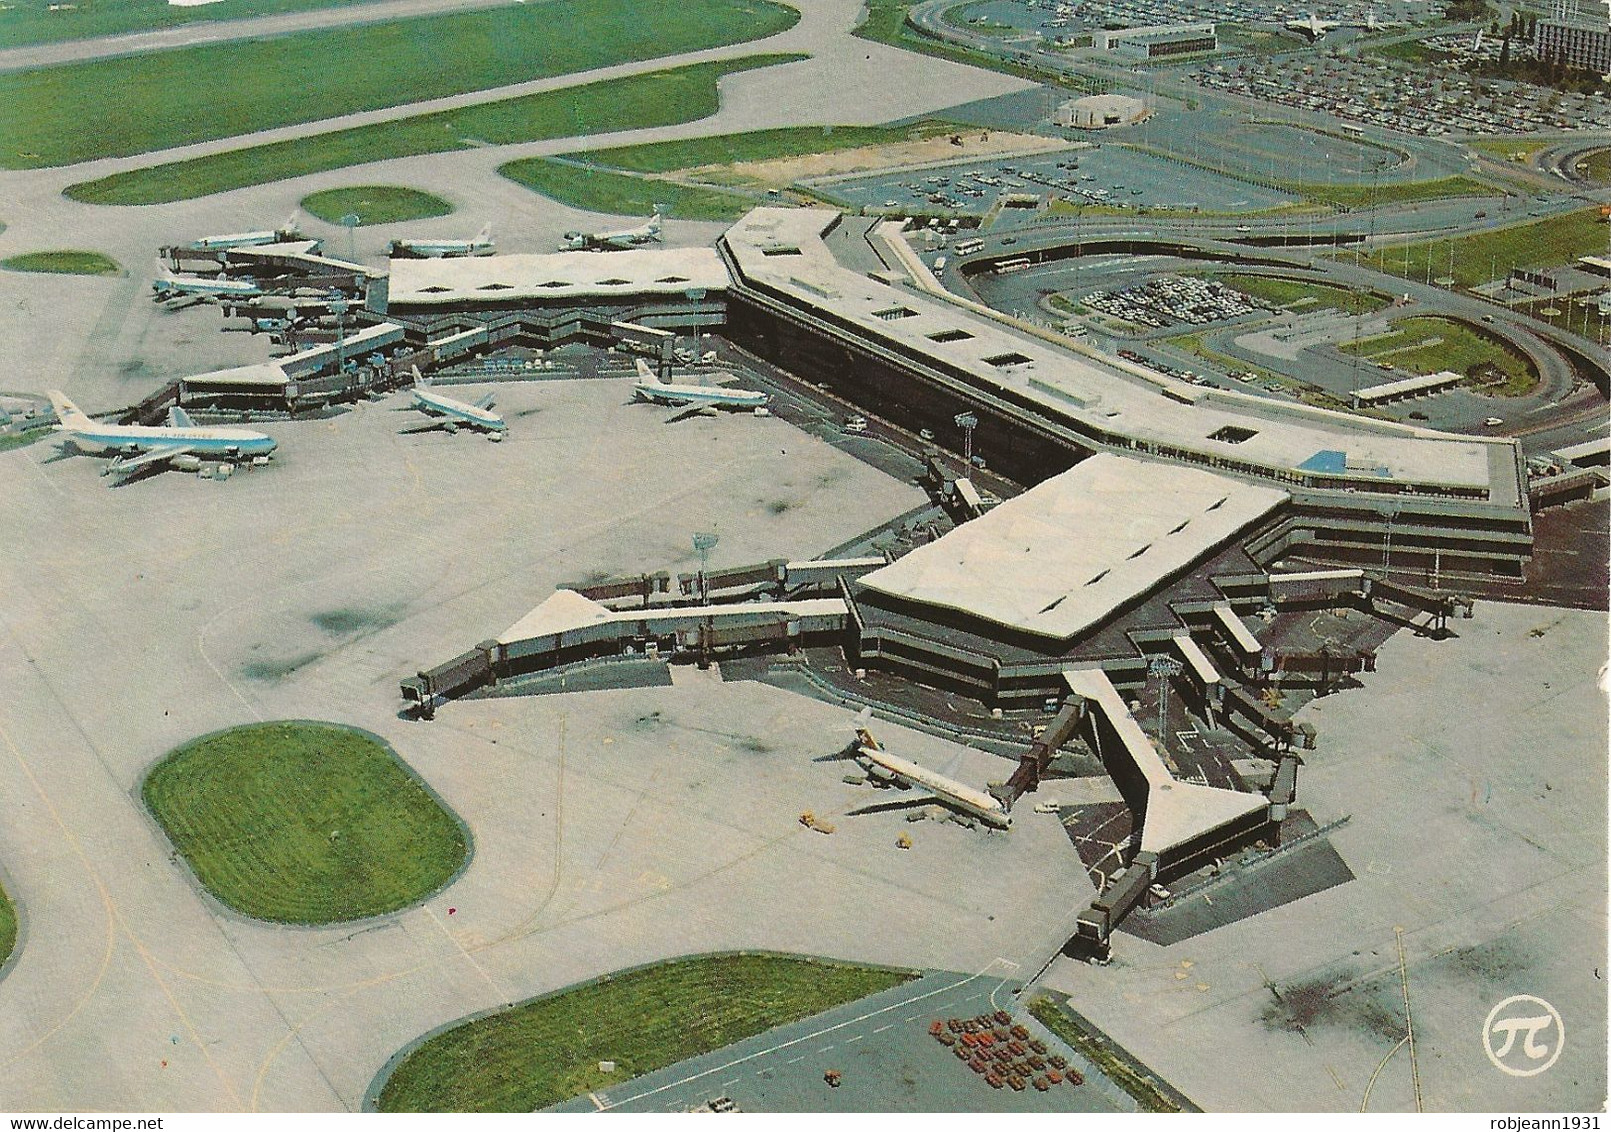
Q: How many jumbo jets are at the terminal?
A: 8